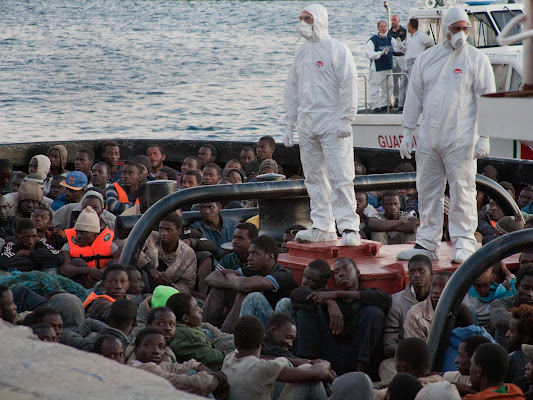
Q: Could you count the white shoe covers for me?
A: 4